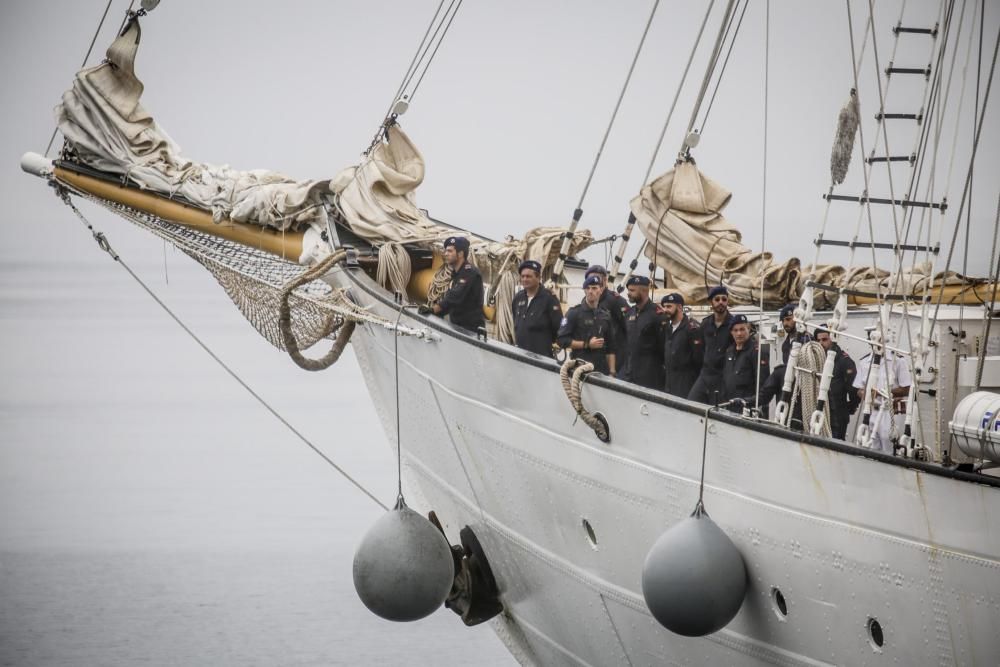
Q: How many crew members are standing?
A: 11